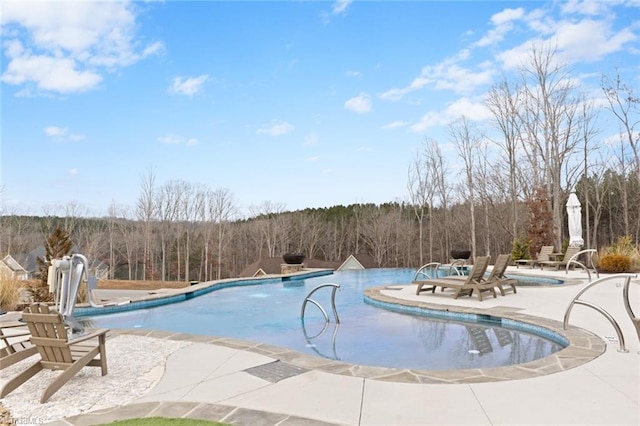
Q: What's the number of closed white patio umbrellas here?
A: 1